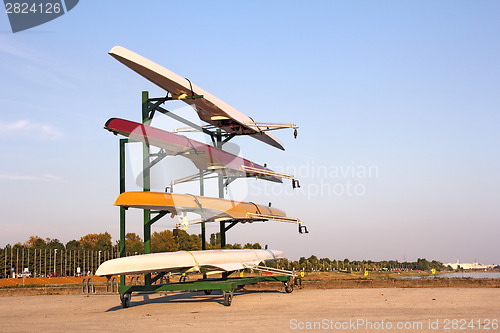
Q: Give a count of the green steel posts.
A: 4